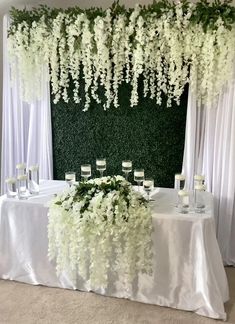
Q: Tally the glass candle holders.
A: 14